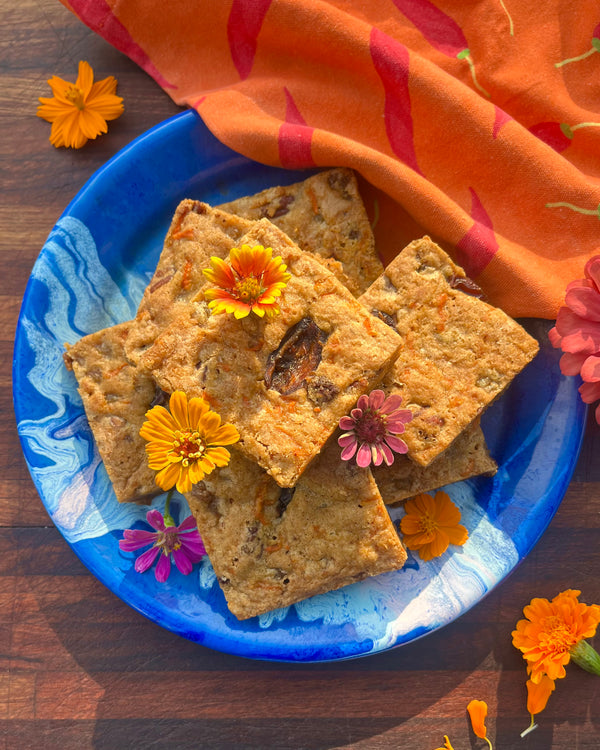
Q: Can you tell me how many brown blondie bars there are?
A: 7